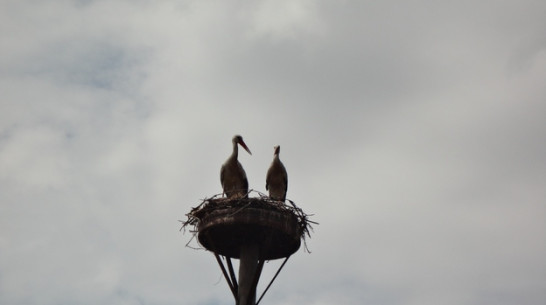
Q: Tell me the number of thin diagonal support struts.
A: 4